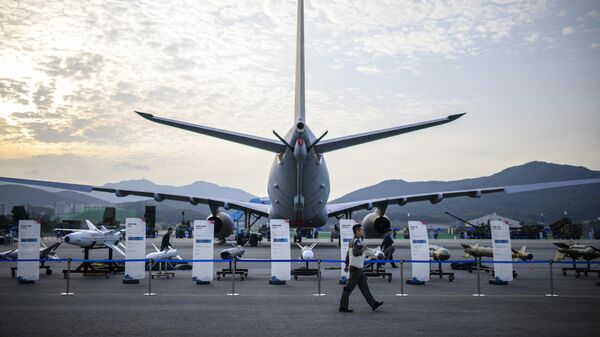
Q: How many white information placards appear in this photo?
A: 7